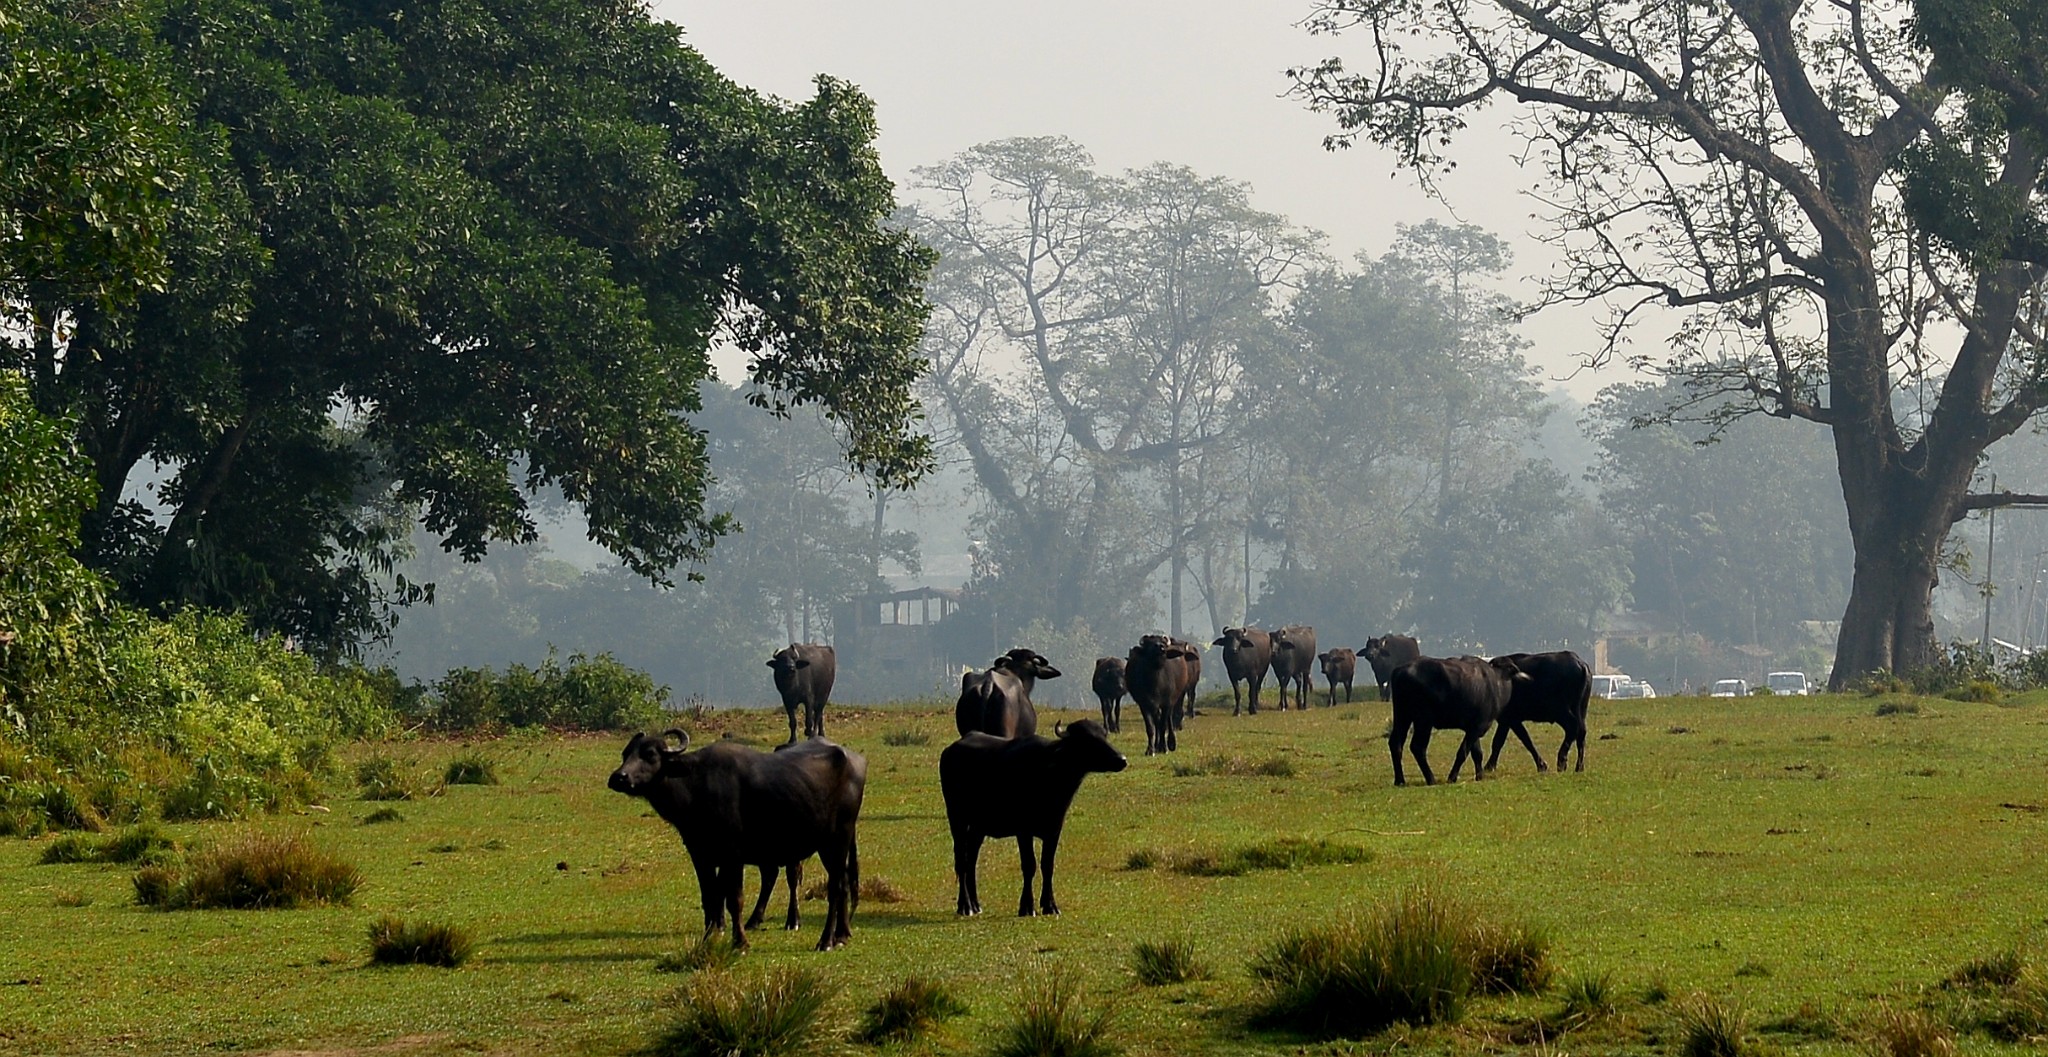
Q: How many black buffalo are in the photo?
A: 14